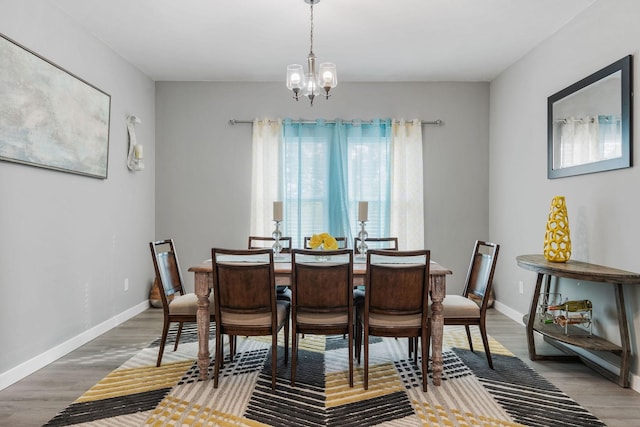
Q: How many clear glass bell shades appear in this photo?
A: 3